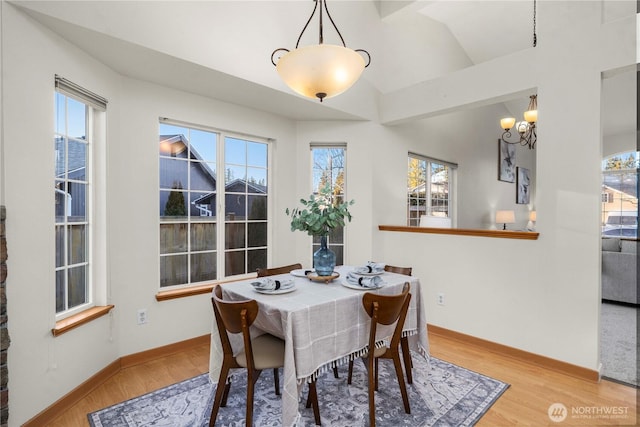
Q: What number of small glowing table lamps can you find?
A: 2